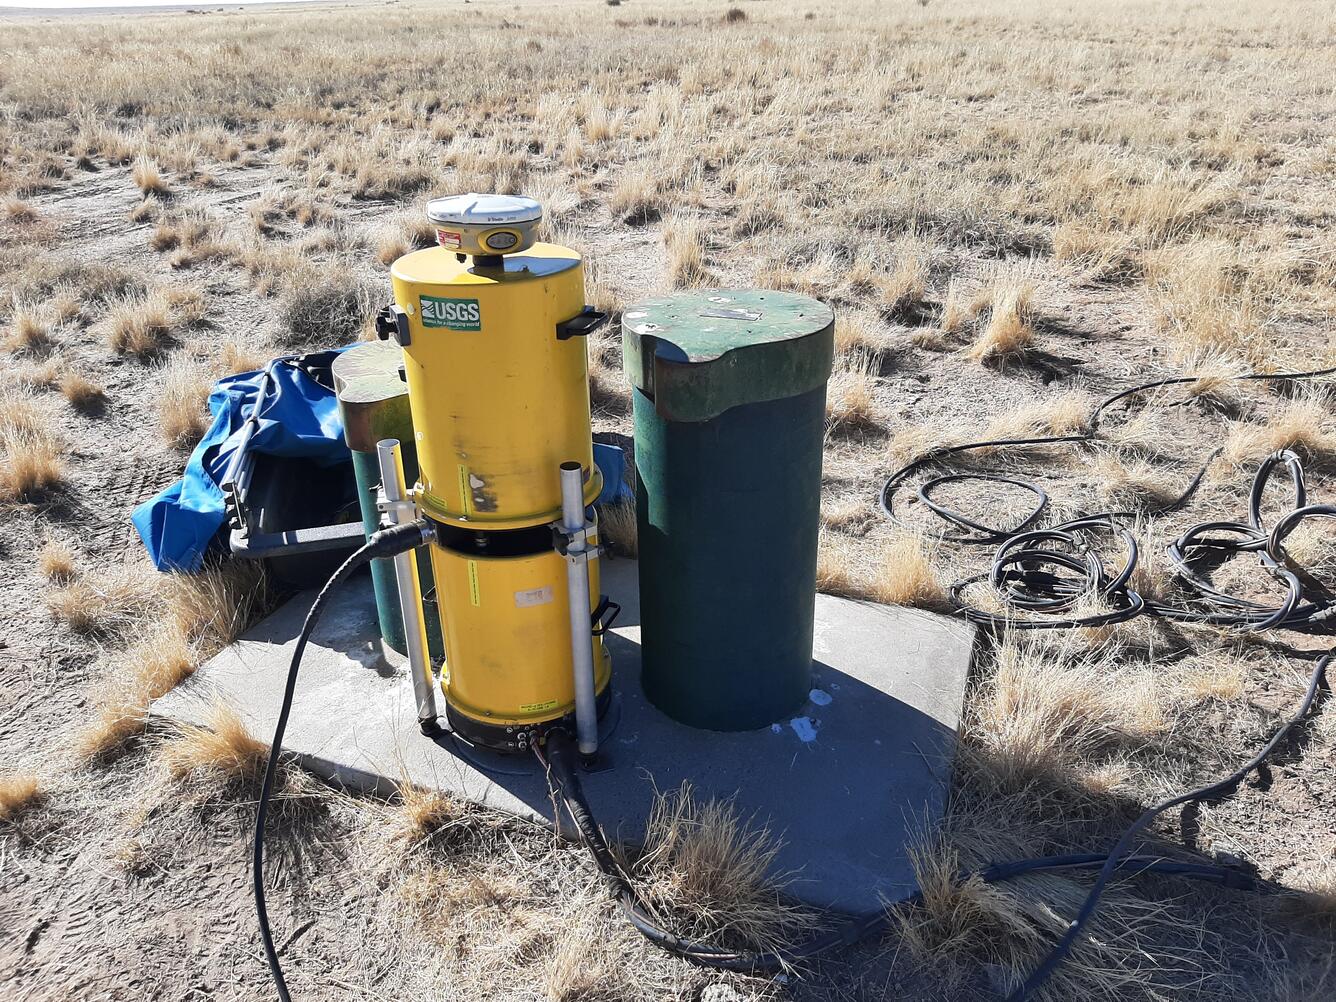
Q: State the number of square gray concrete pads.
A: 1